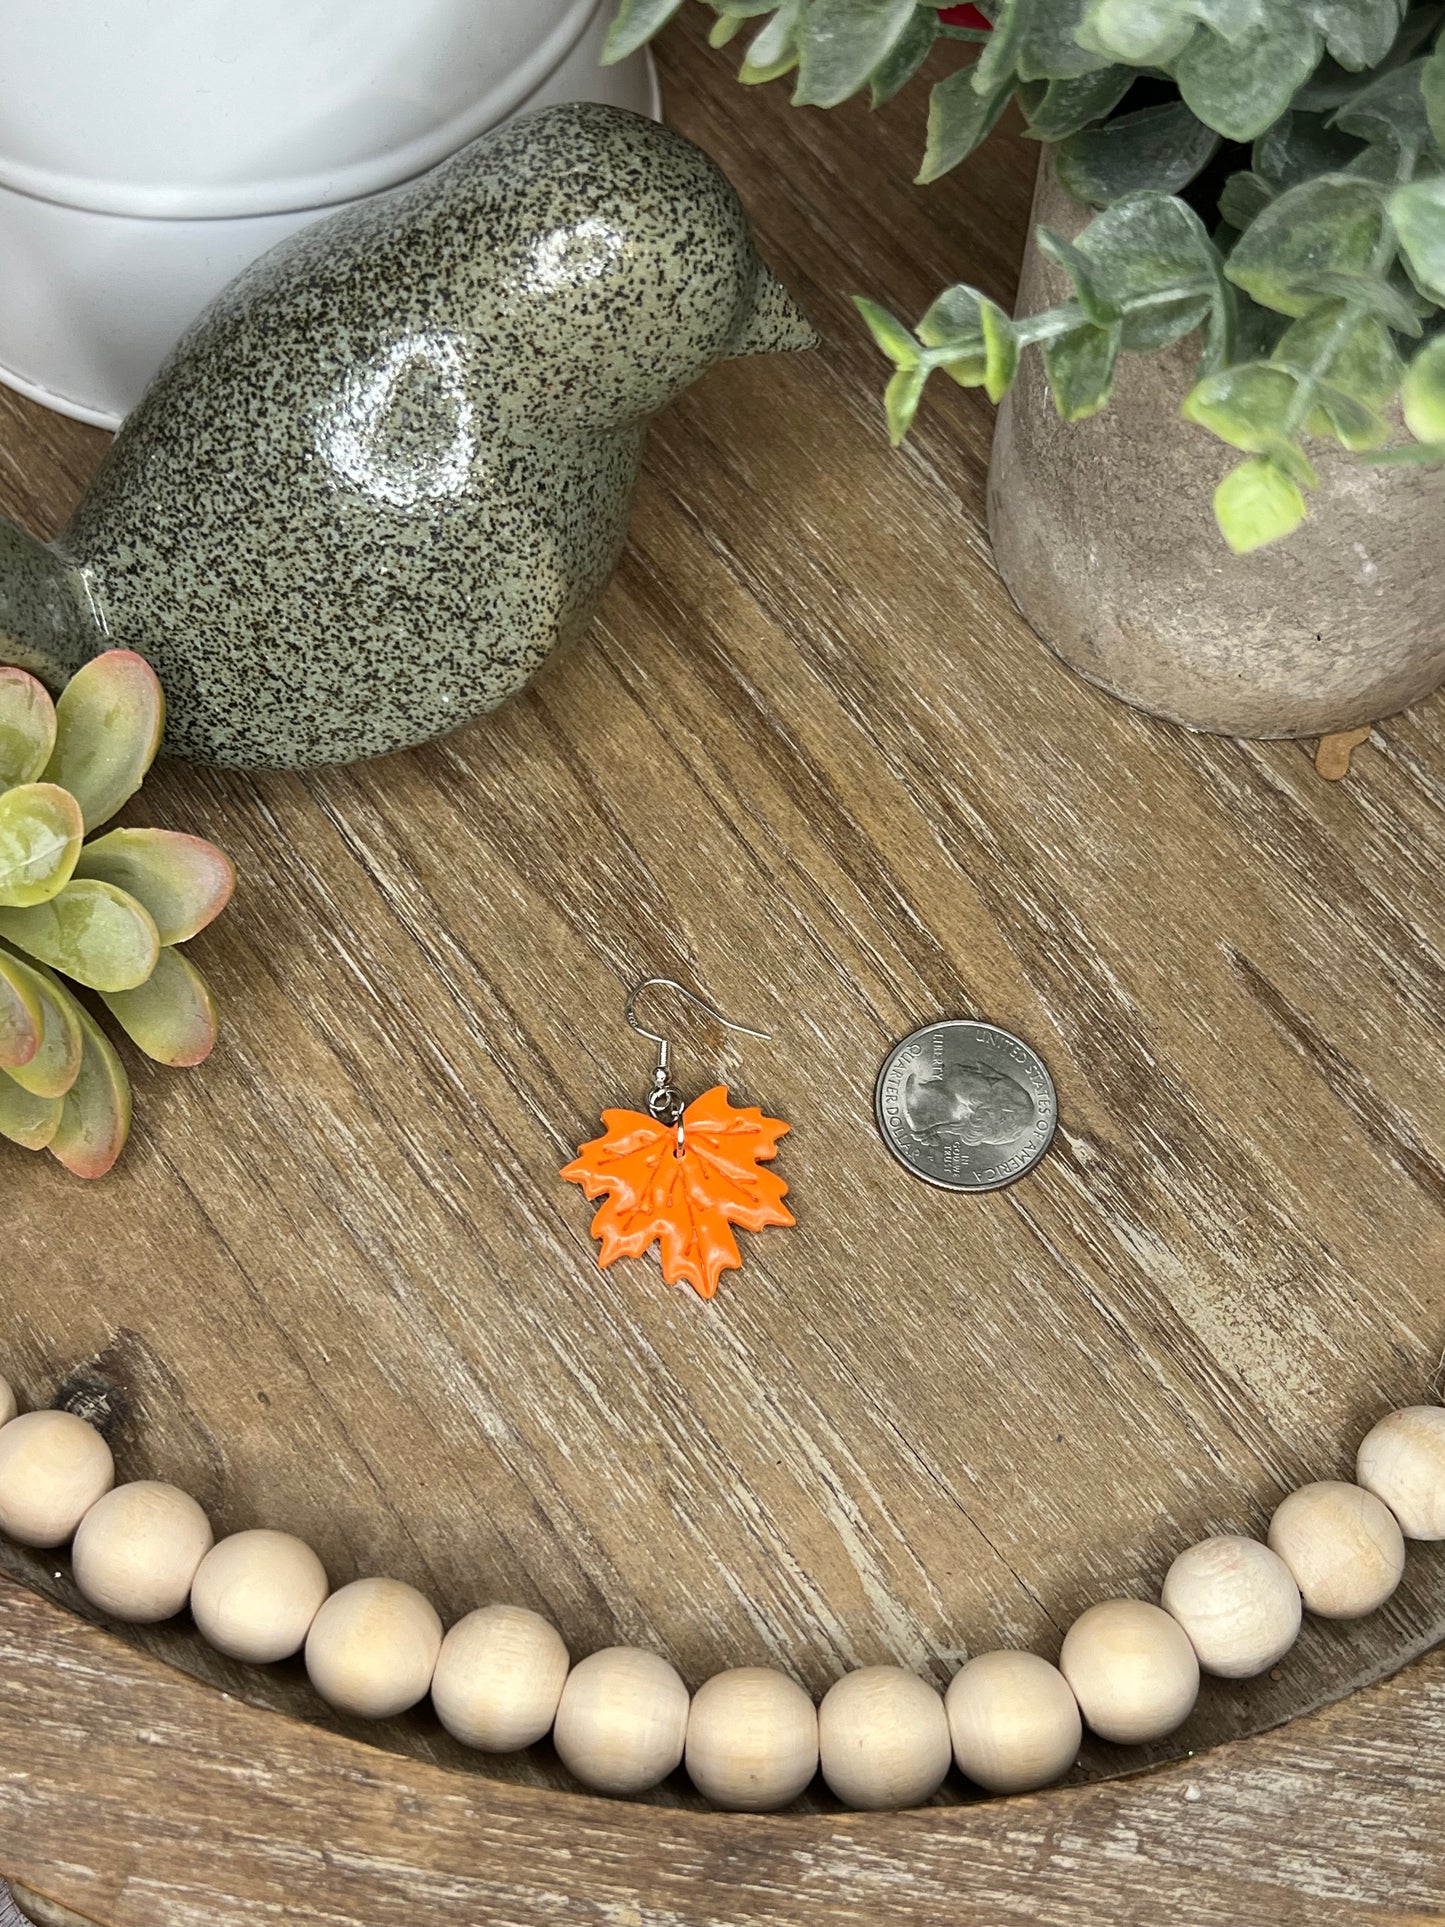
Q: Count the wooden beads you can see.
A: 14